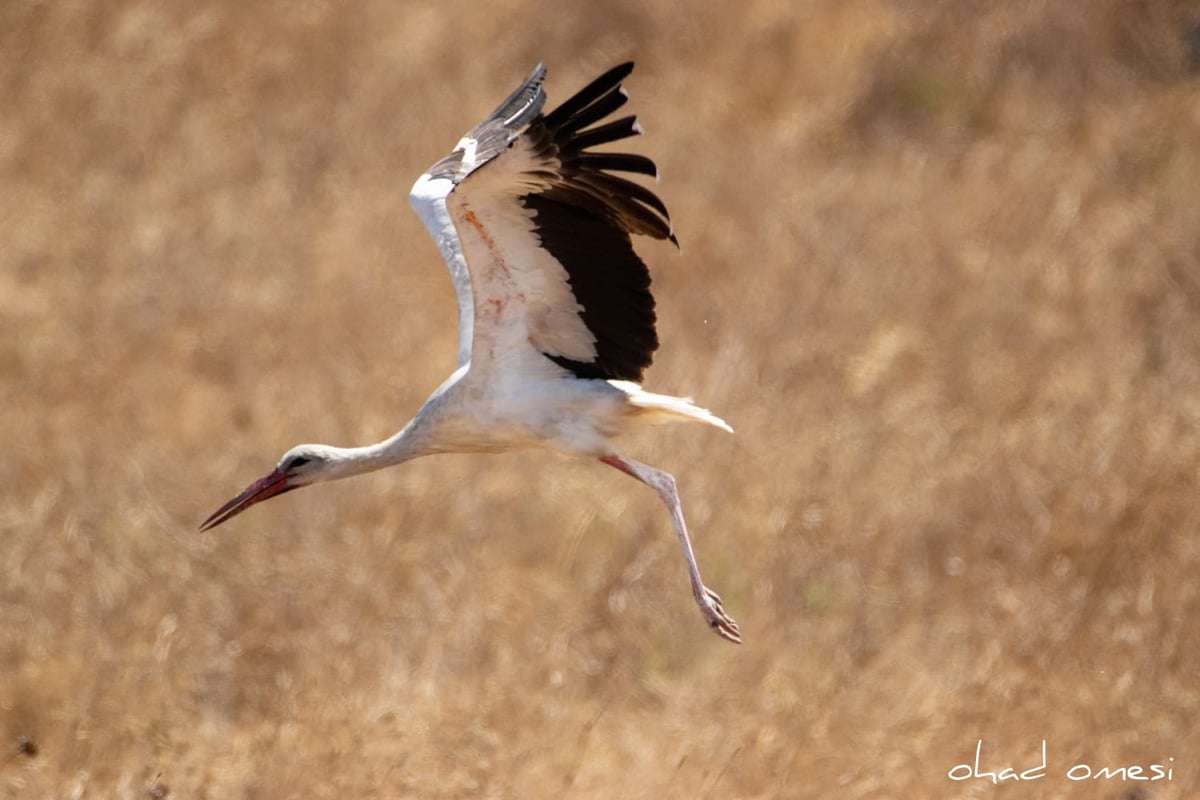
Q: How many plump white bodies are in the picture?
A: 1